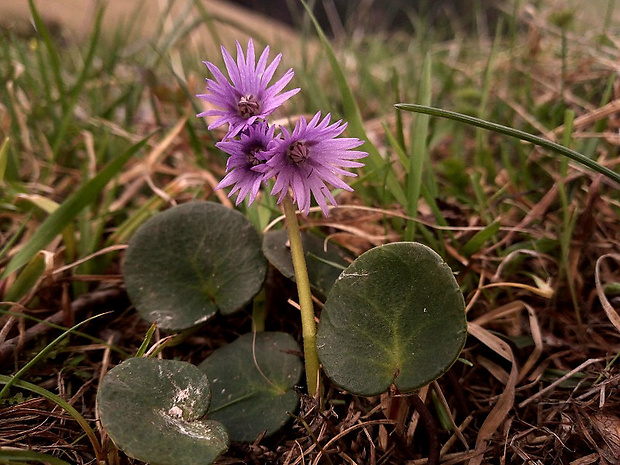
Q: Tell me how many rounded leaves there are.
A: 5